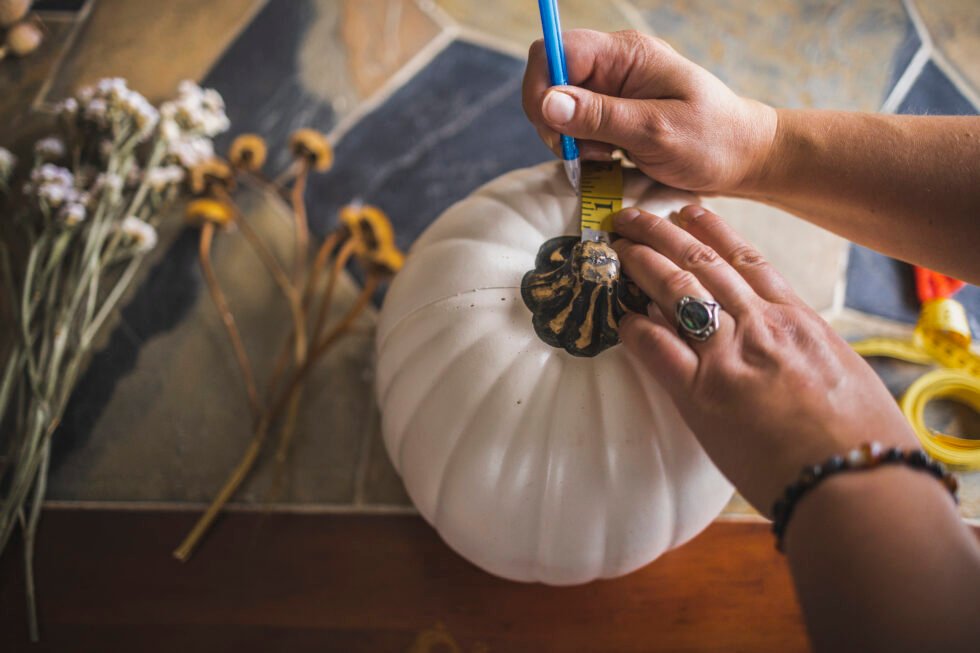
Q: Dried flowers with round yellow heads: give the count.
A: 7